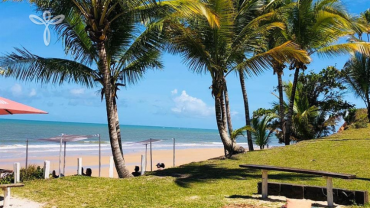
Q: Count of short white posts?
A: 5